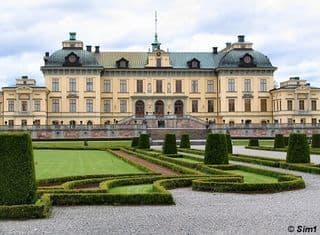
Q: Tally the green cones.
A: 12